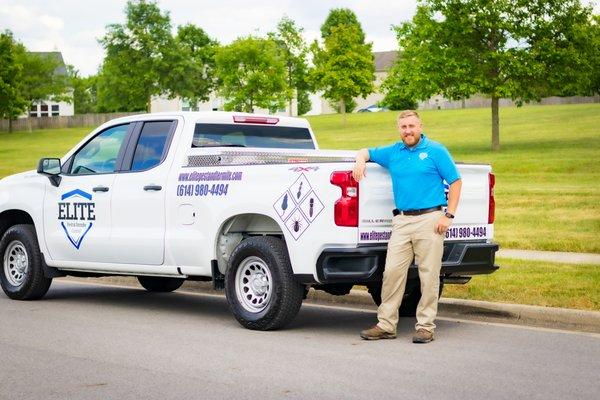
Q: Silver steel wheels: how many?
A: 2